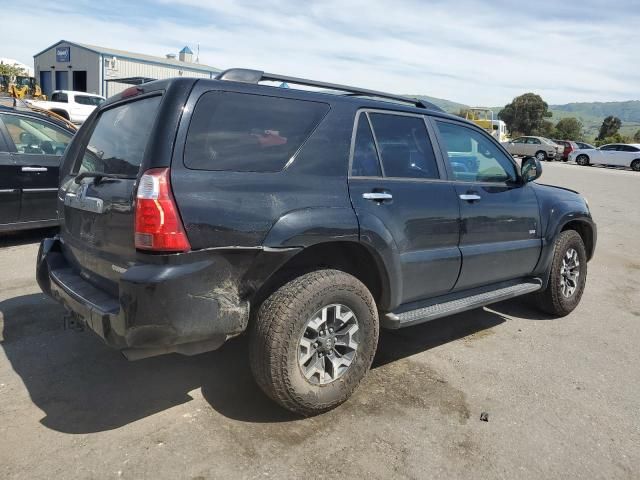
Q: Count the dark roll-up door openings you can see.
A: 3